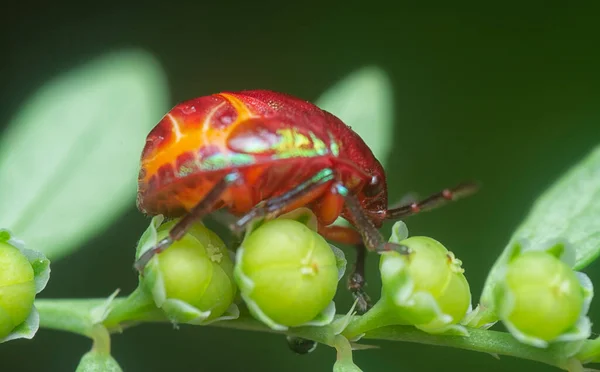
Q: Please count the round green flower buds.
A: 5